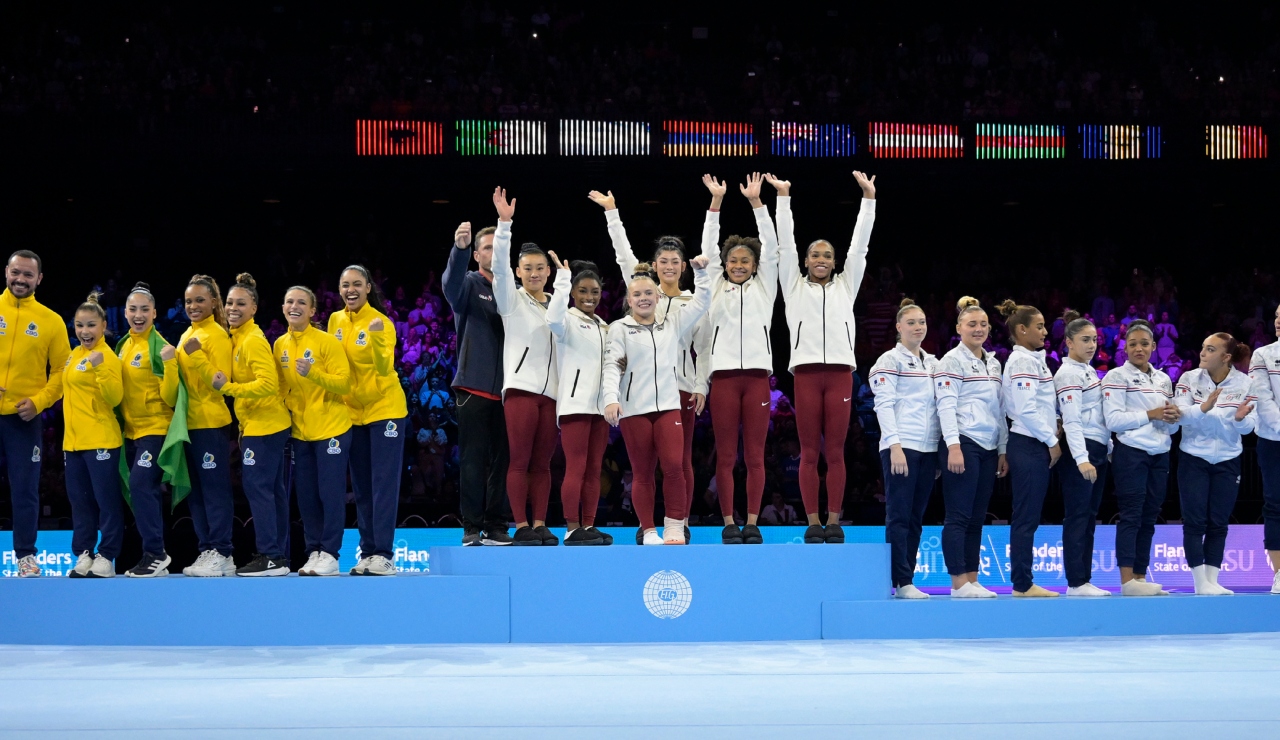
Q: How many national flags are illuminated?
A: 9